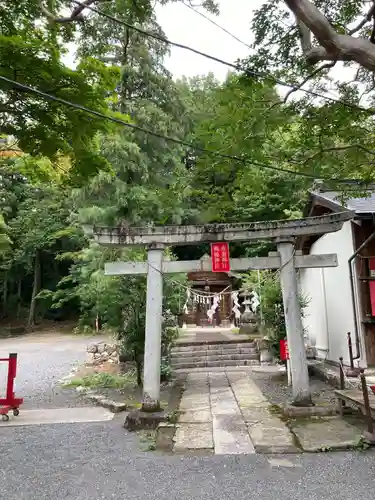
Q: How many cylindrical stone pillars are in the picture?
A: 2